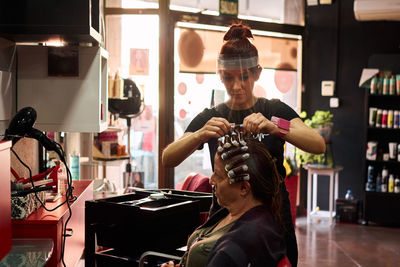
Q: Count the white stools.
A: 1